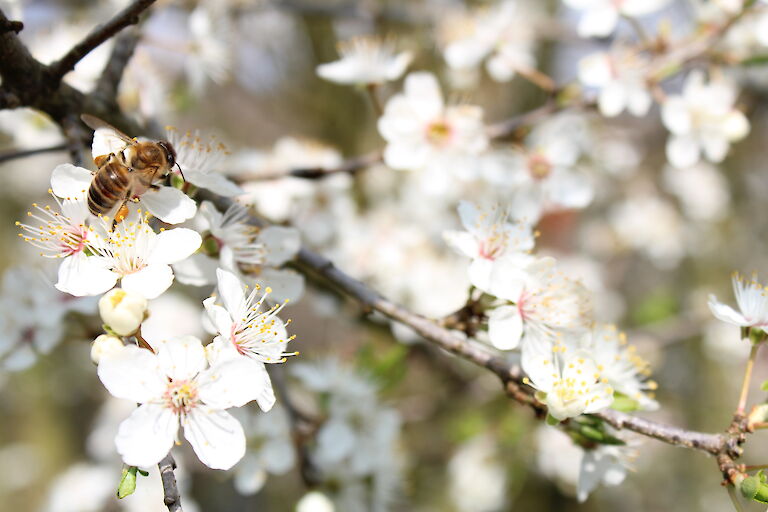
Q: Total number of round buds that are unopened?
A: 2